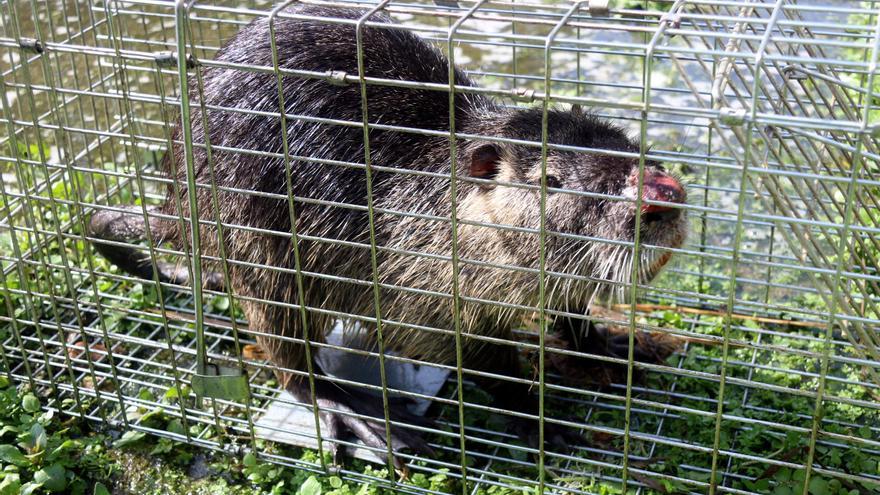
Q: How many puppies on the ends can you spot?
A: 0